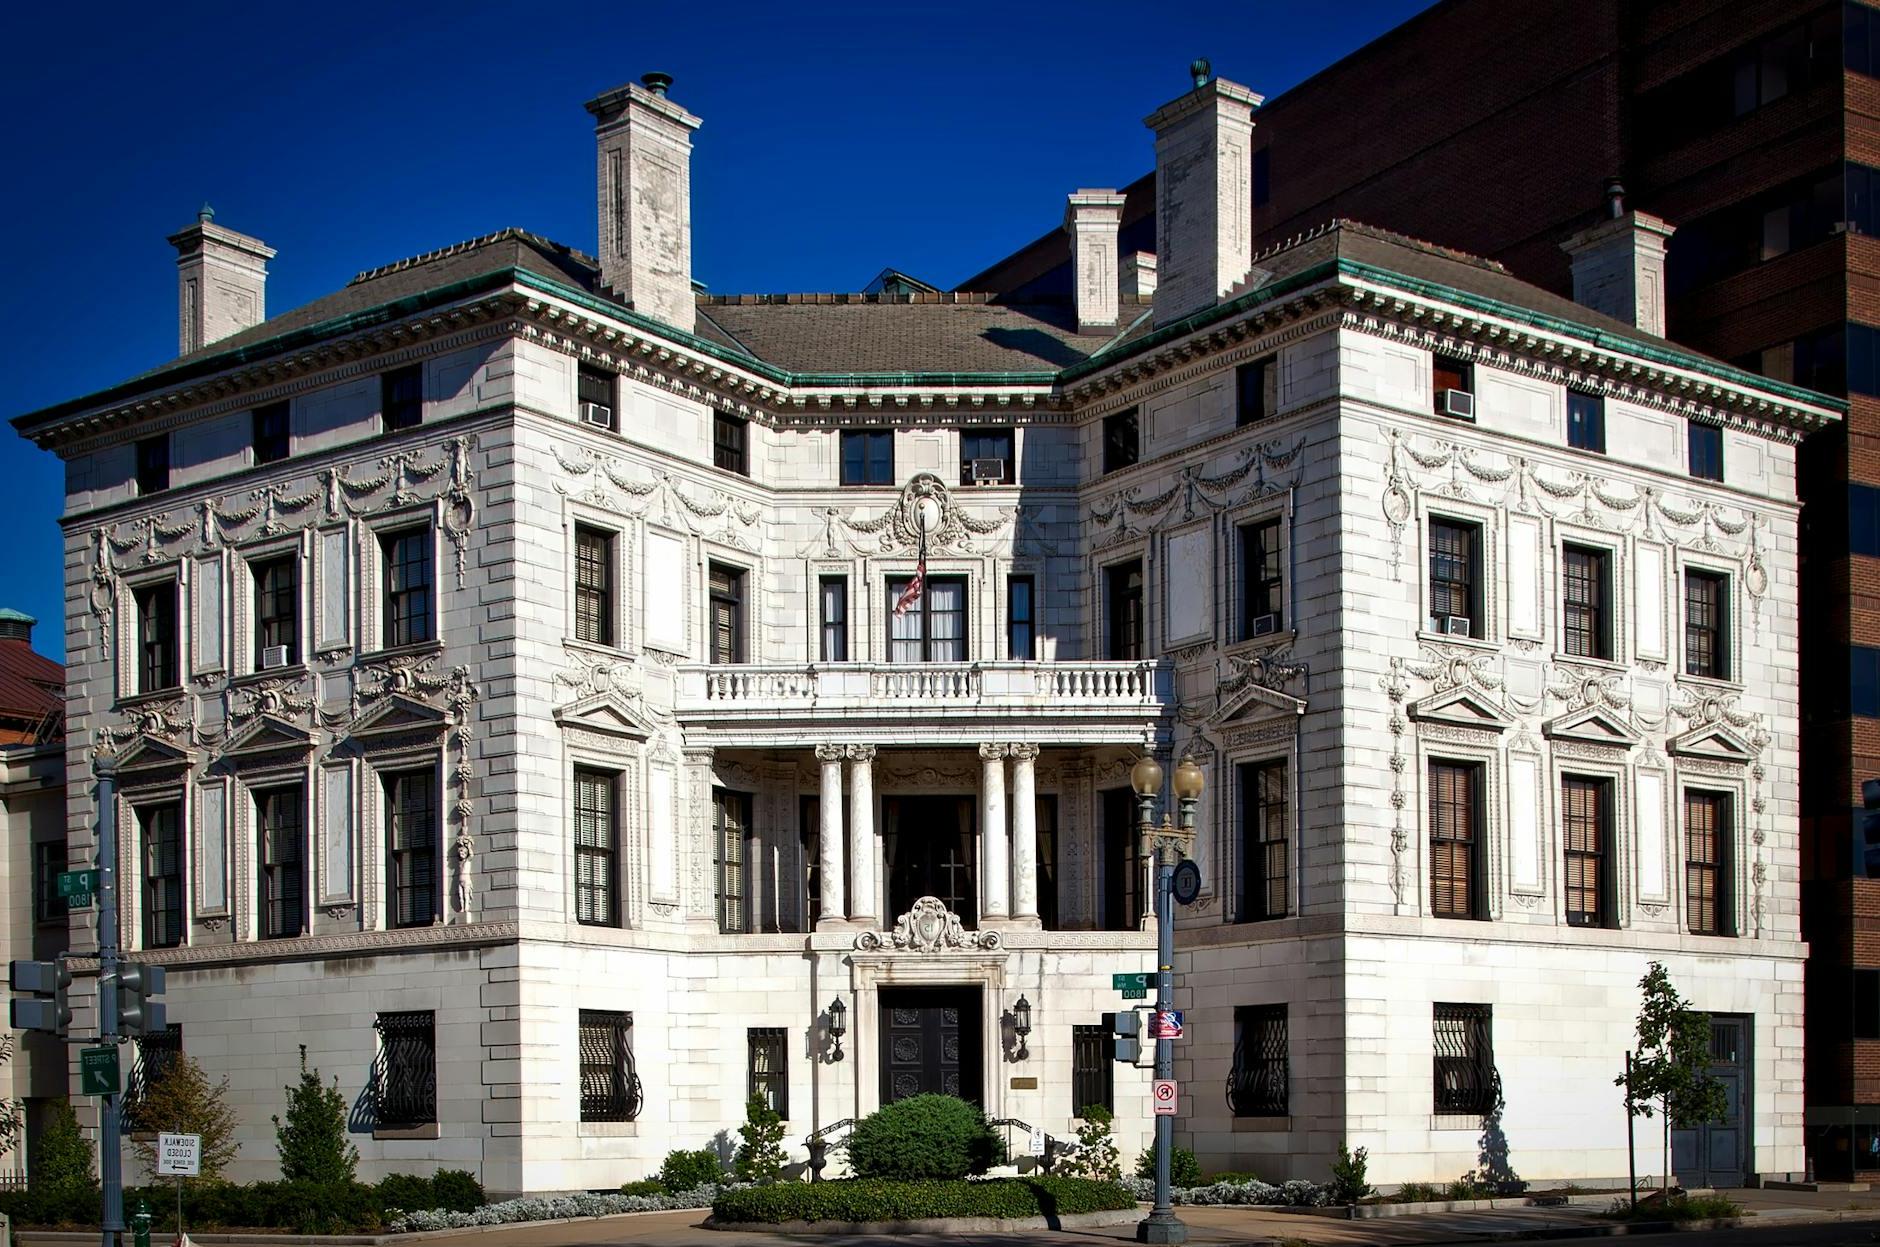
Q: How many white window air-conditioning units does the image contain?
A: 6